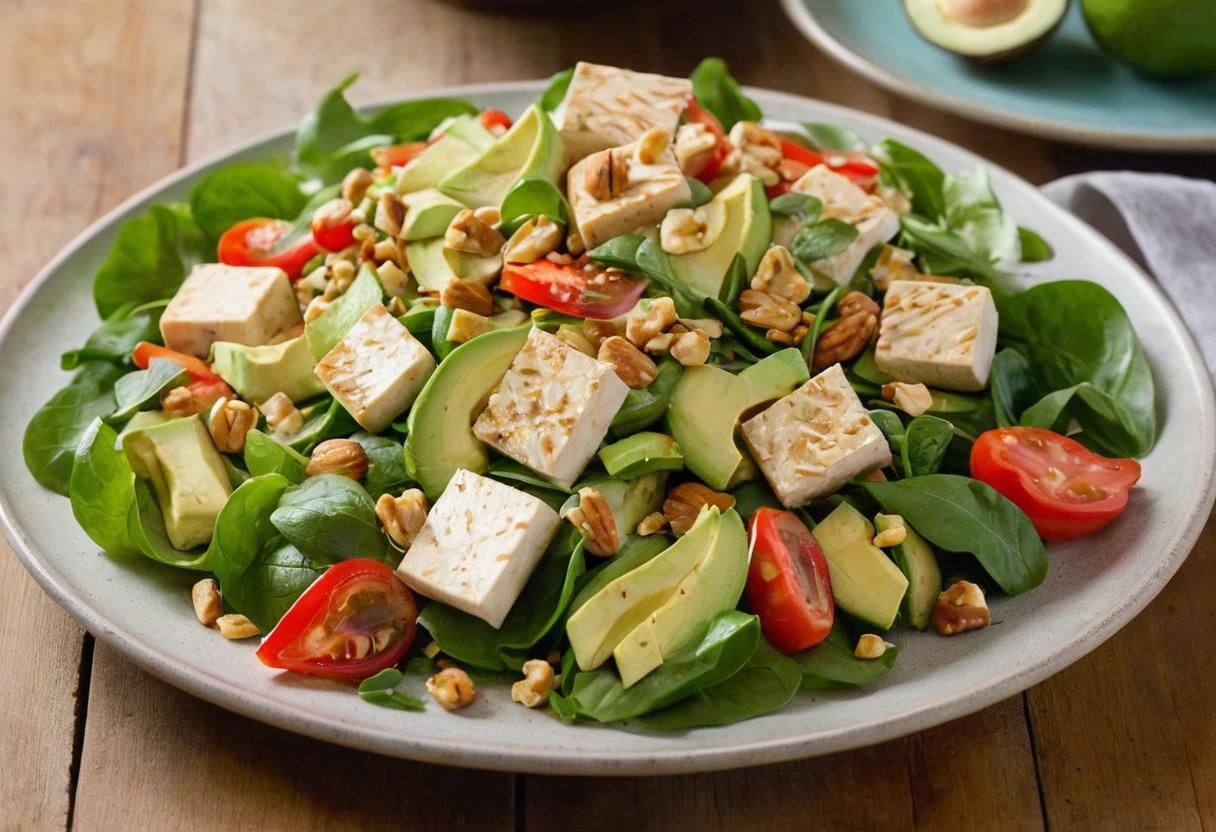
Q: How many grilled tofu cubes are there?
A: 9